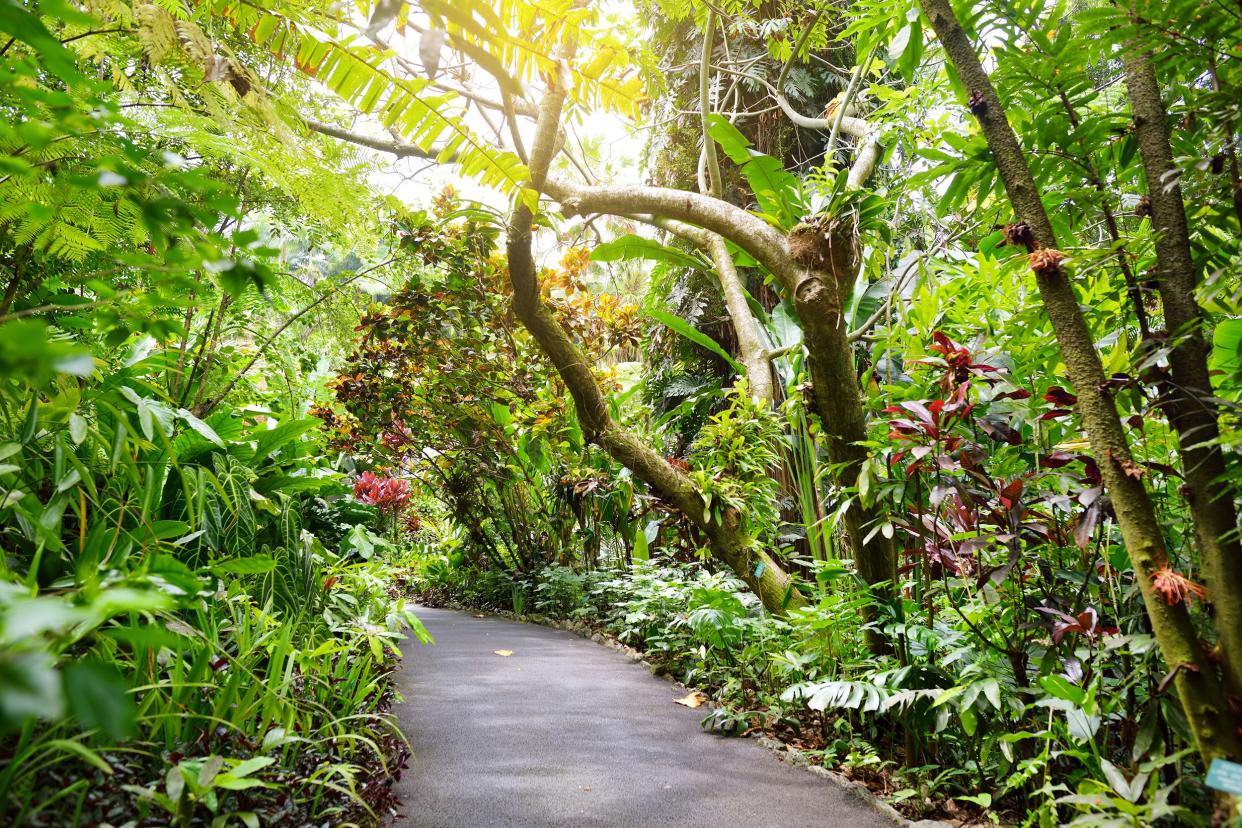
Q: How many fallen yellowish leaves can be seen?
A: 2